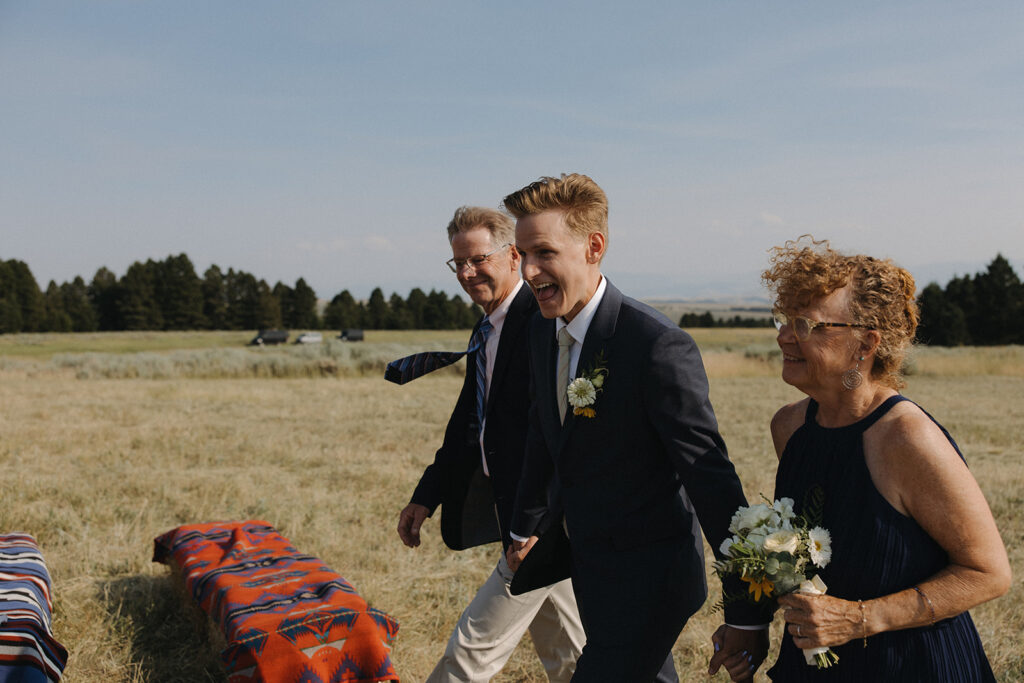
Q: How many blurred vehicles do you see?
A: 3